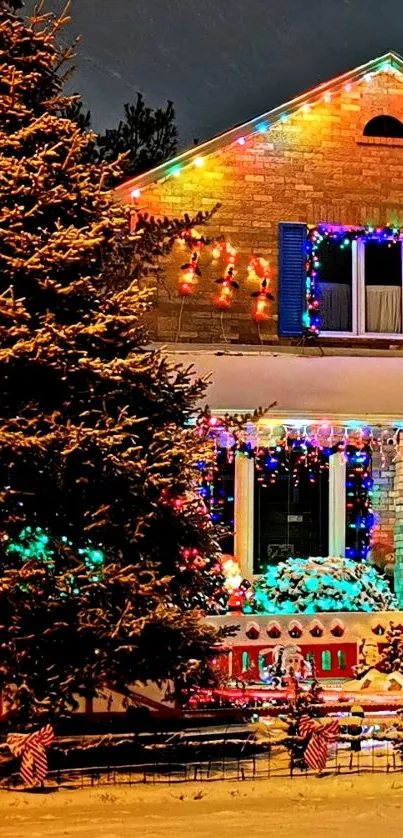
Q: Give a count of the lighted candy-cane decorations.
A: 3